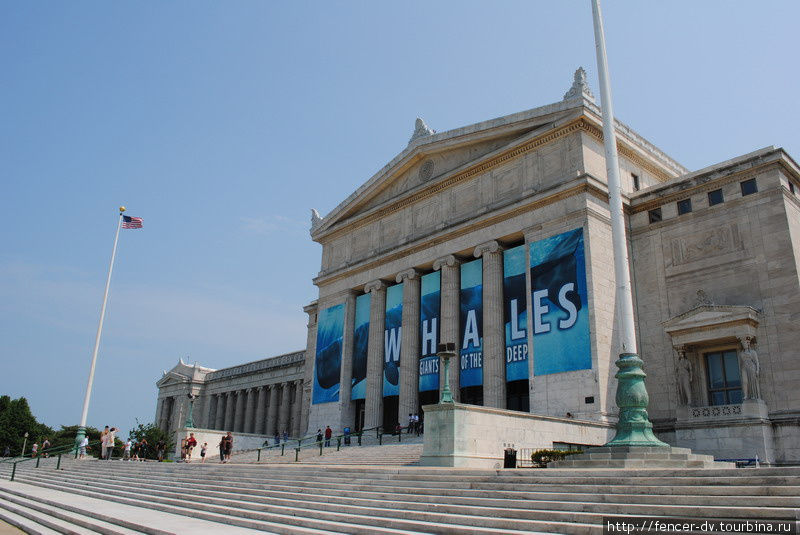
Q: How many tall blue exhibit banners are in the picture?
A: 7